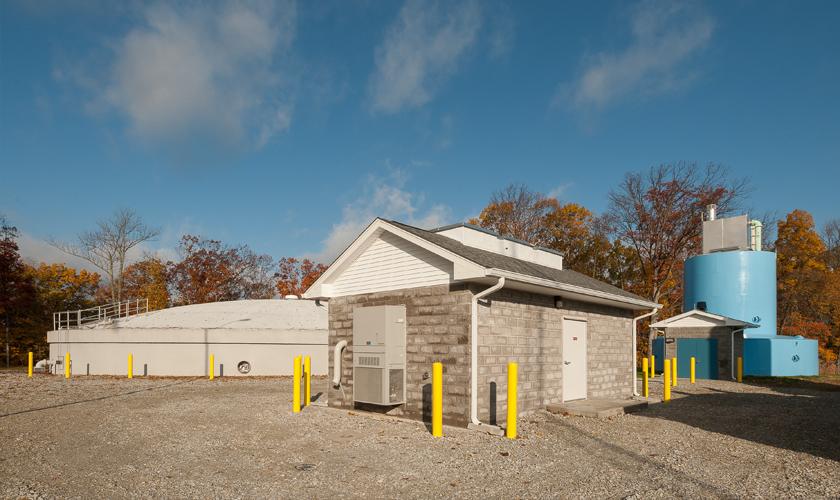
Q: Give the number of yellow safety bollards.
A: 14